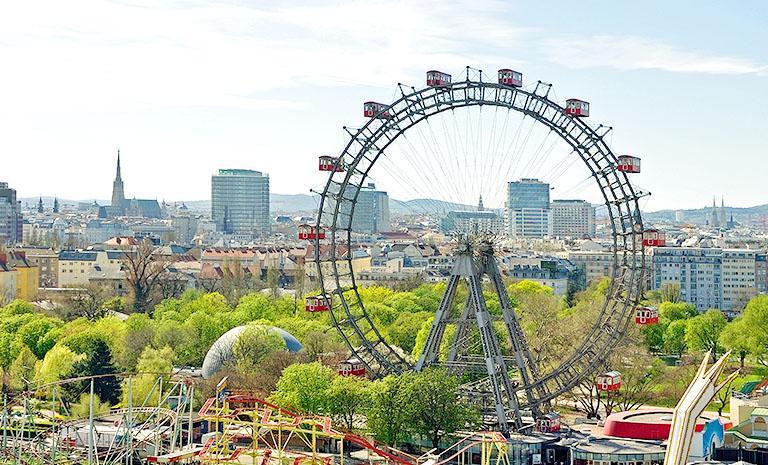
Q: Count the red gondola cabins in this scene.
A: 13